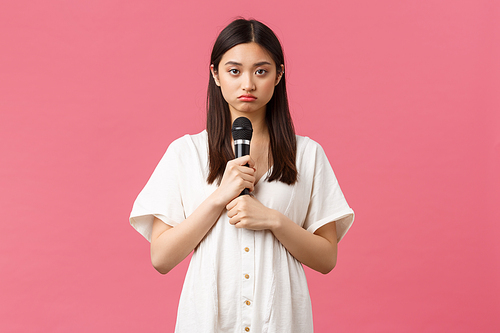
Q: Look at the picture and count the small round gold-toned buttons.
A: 4